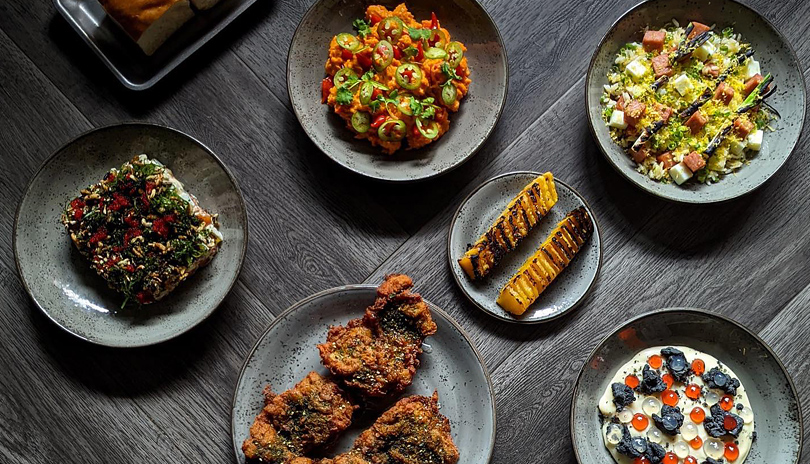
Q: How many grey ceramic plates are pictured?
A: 6